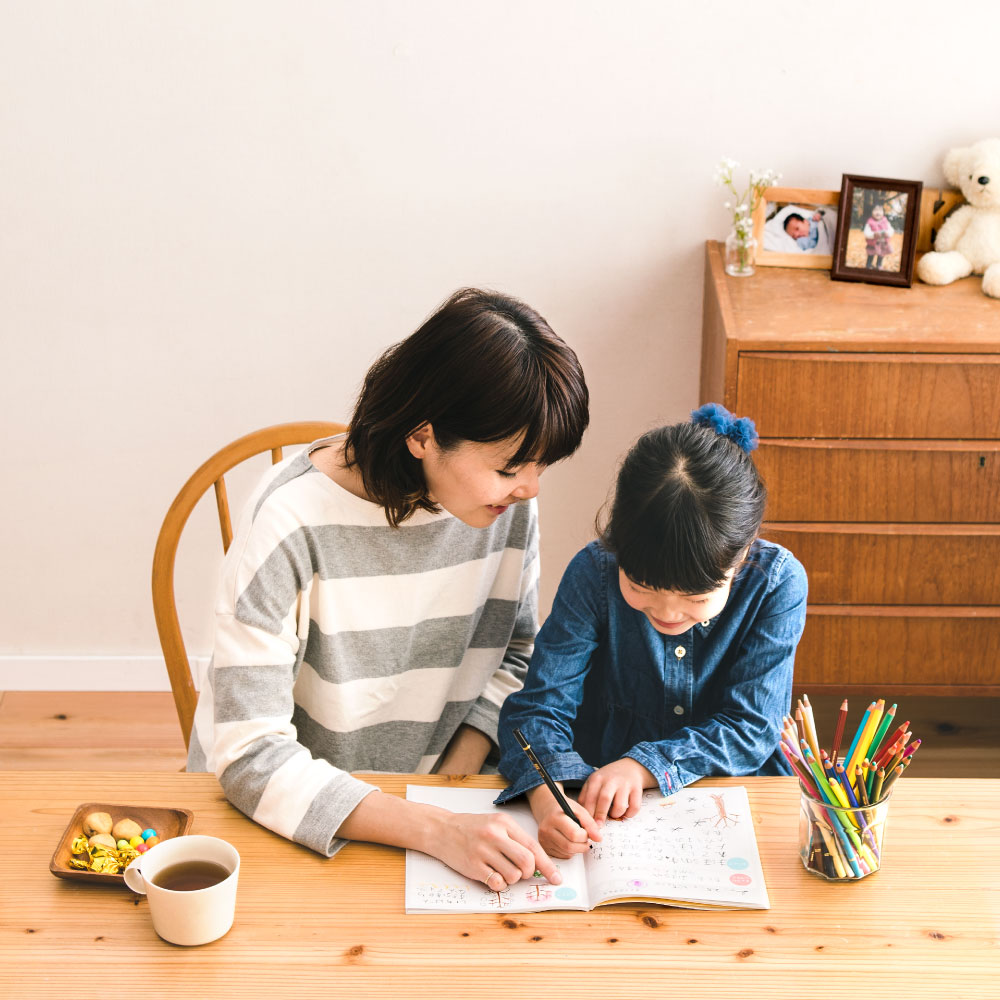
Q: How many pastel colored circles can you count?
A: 3